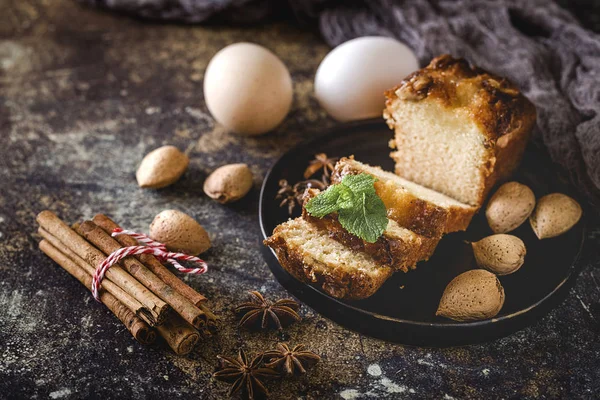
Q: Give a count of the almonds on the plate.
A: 4